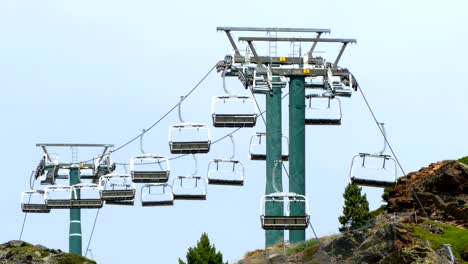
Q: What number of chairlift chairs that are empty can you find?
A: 15